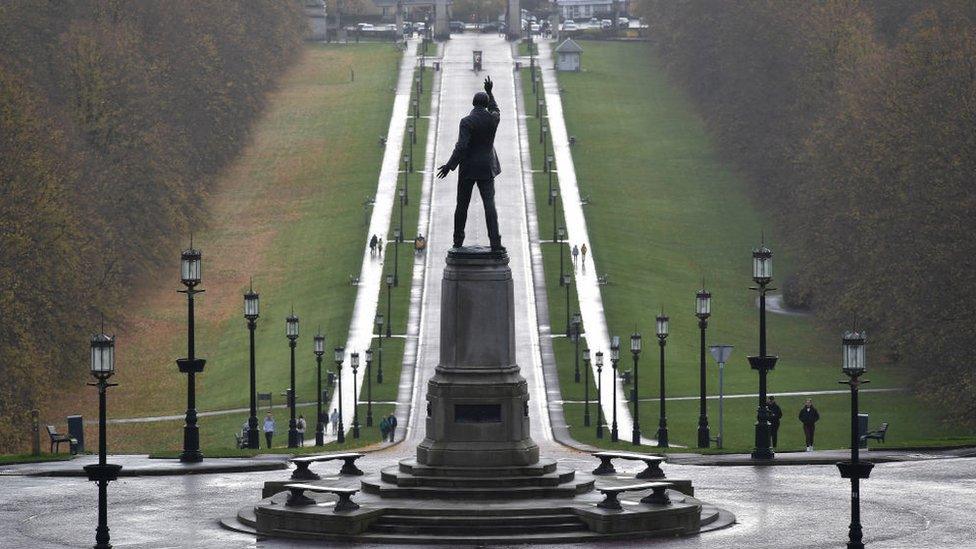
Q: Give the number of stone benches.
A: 4